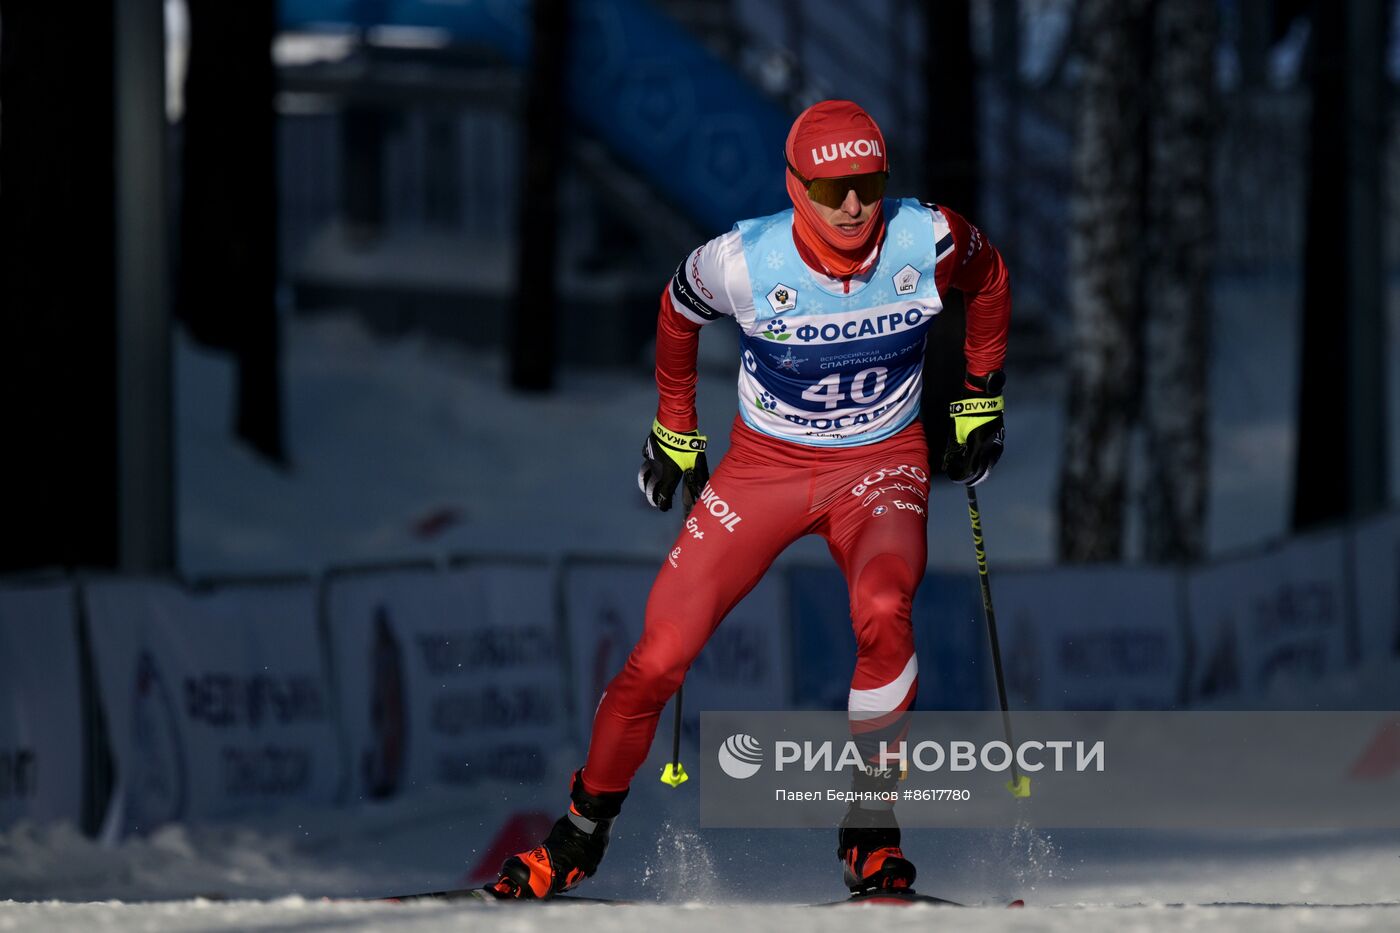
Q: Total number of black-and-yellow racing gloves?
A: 2